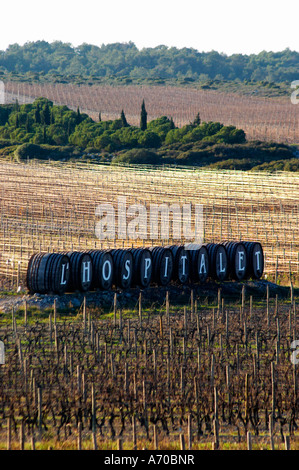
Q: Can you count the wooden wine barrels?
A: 11